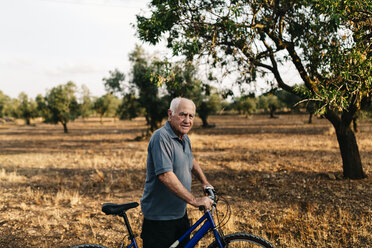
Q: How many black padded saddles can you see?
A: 1